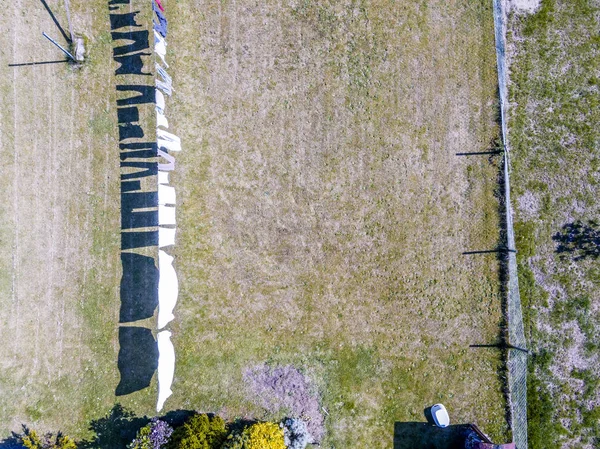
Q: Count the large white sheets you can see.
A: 2